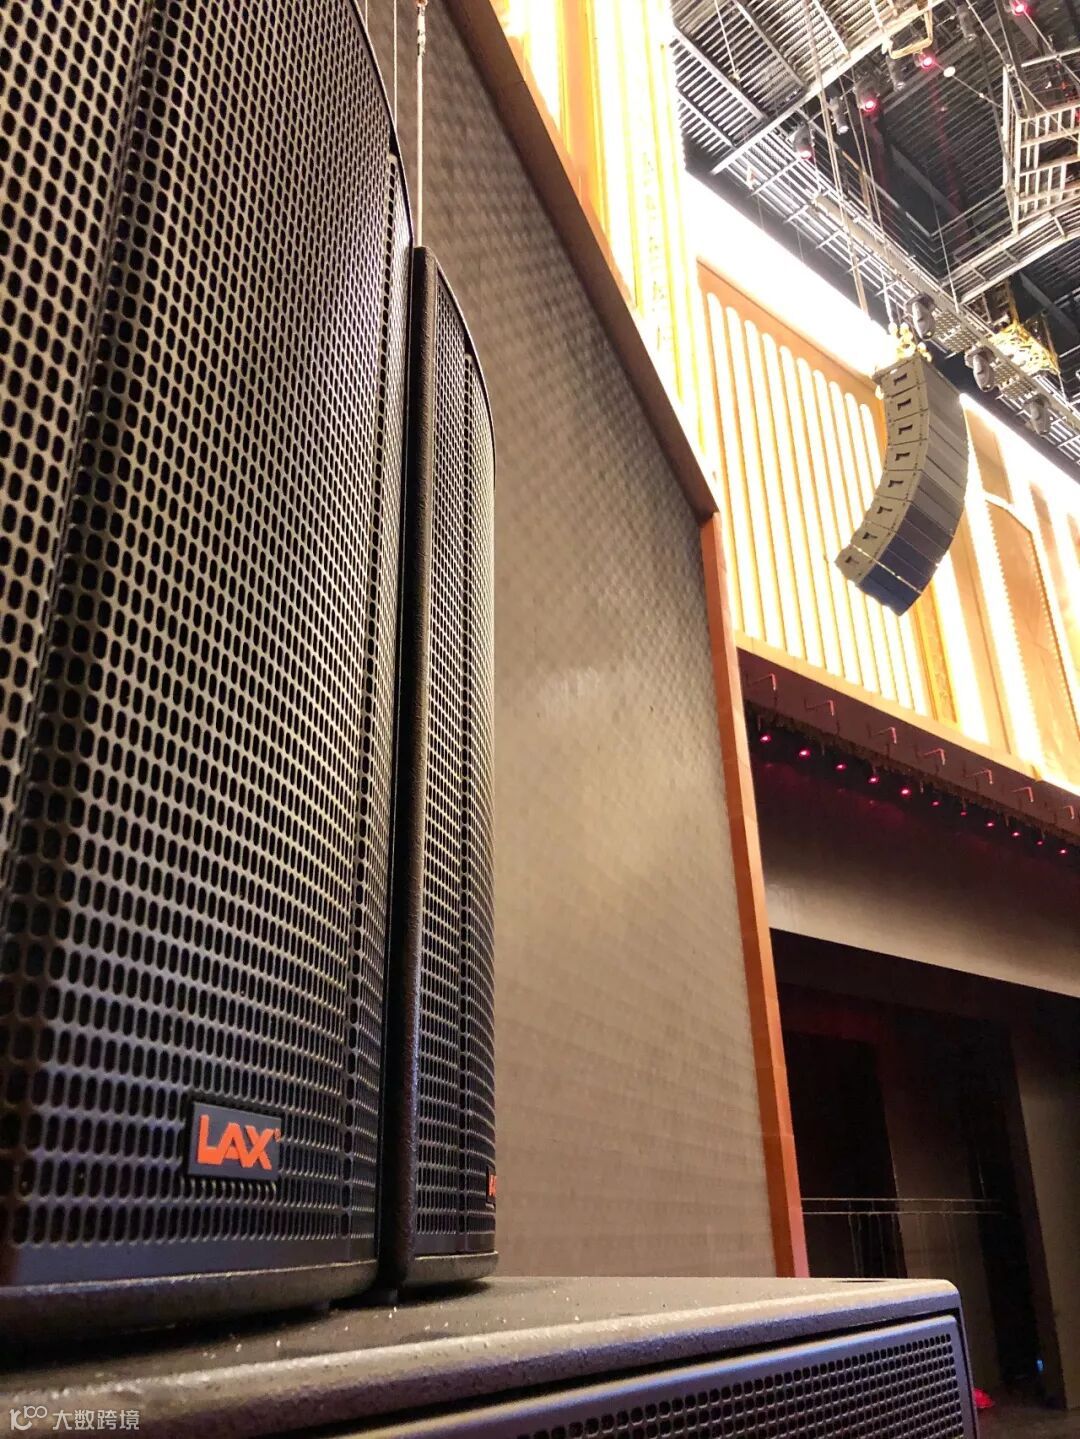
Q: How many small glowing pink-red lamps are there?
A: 15